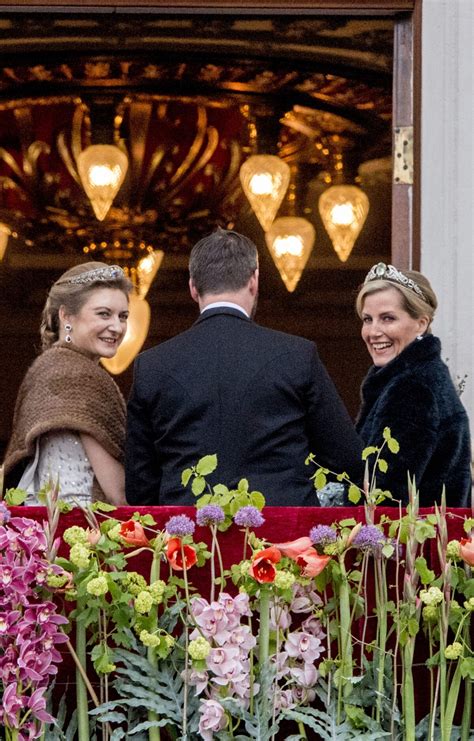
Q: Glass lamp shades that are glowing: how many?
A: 7